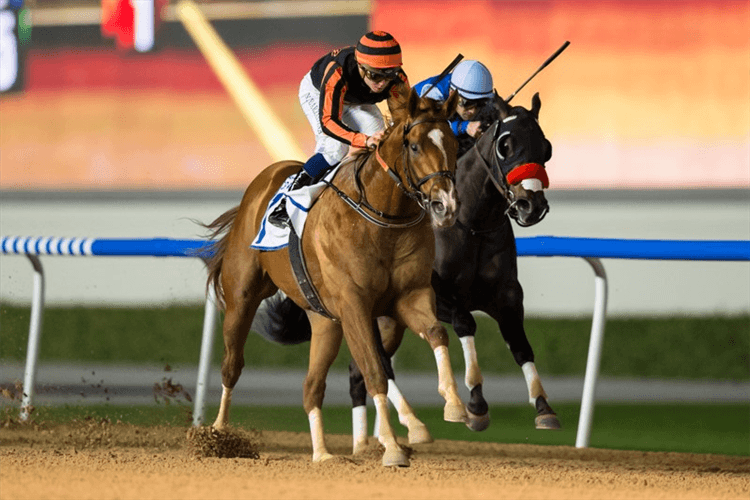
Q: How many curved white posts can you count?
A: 3